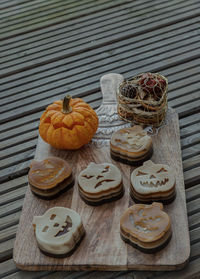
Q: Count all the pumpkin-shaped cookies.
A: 6